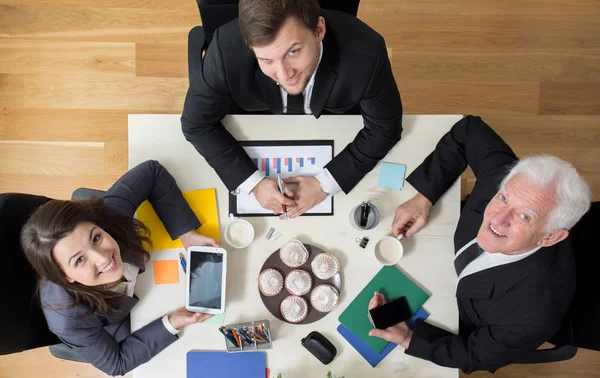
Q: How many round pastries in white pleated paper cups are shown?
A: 6